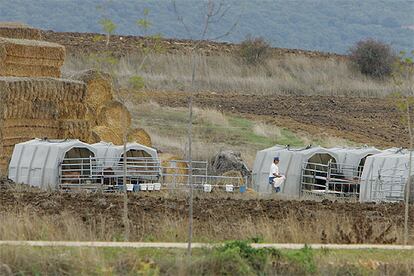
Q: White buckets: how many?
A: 6